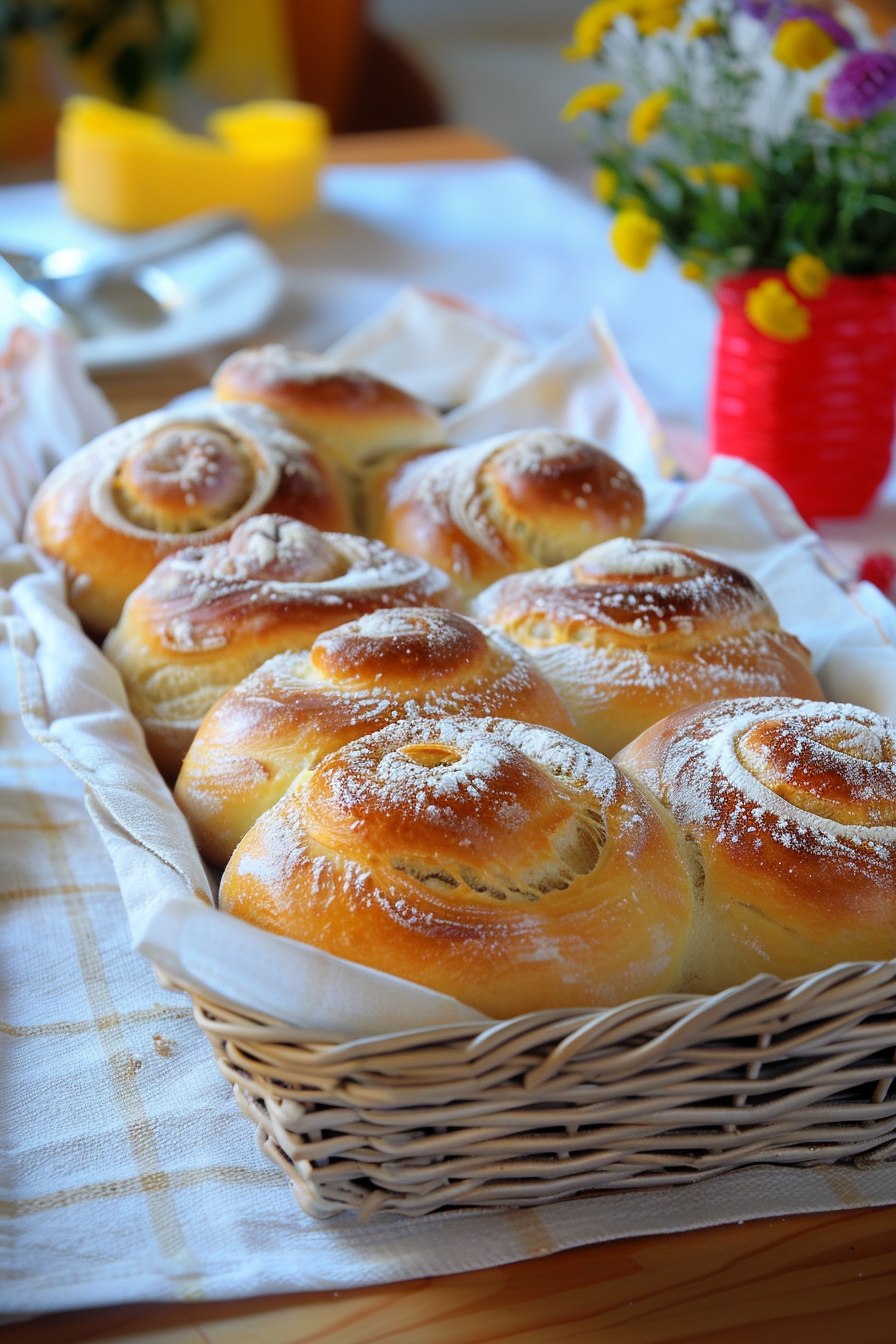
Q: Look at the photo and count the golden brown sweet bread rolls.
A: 8